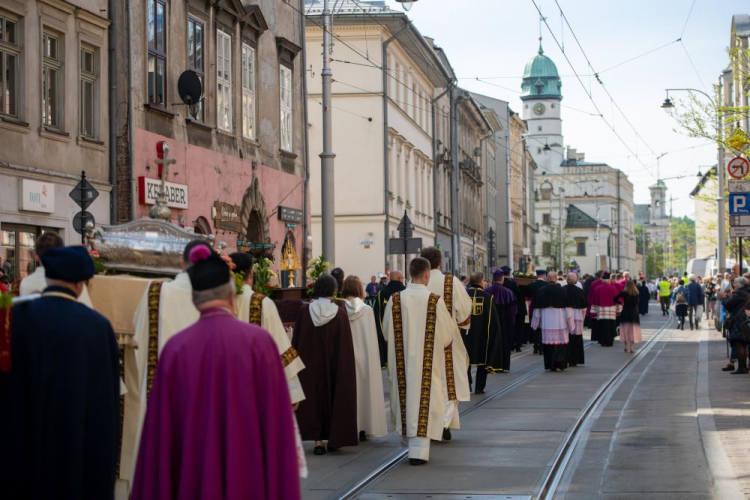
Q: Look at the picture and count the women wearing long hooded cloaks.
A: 2